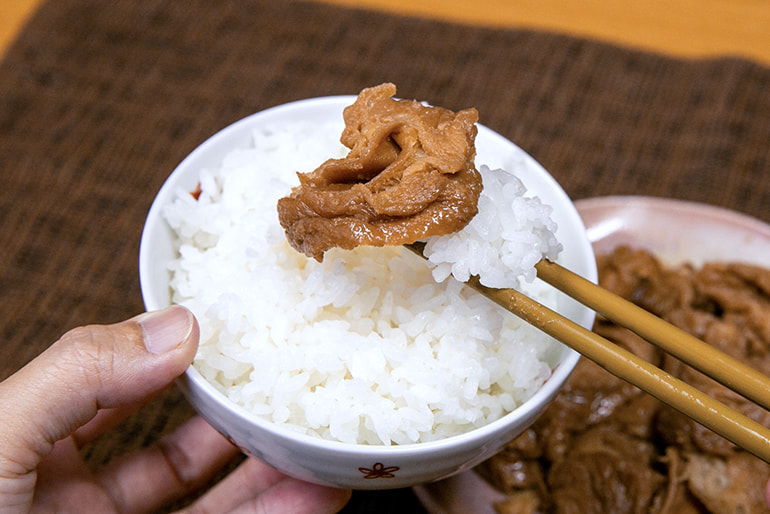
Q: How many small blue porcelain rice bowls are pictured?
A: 0